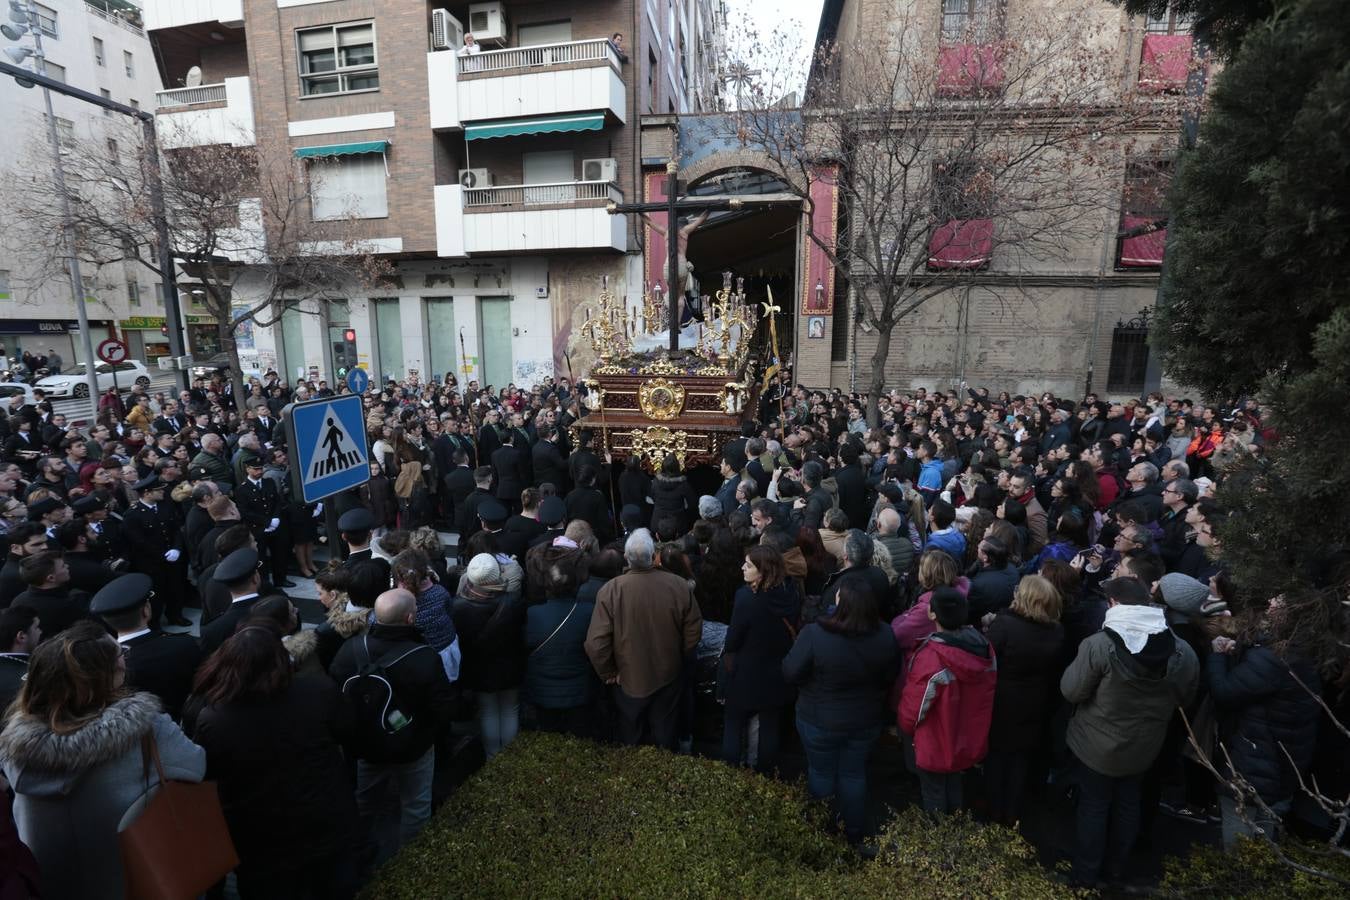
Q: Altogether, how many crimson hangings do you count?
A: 6